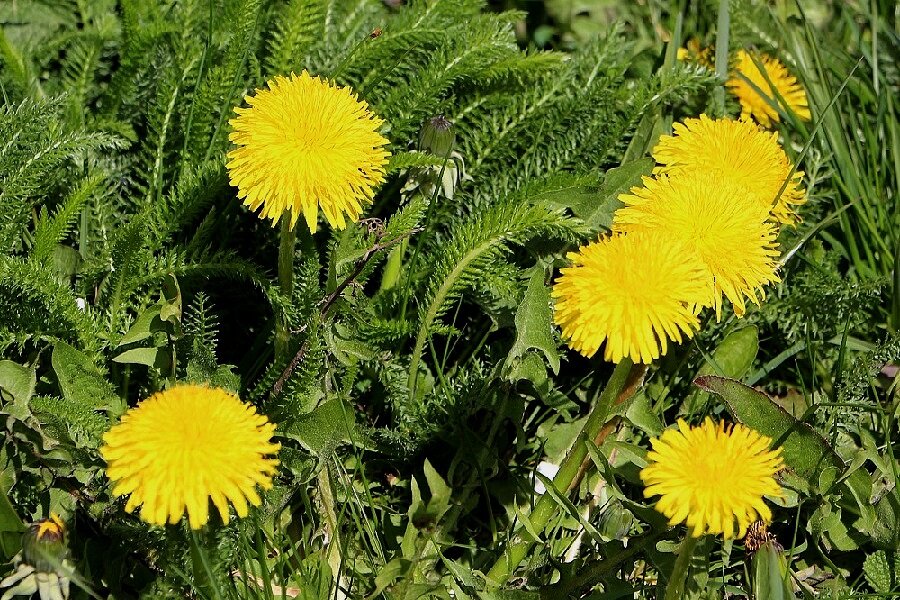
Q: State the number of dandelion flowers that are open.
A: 7